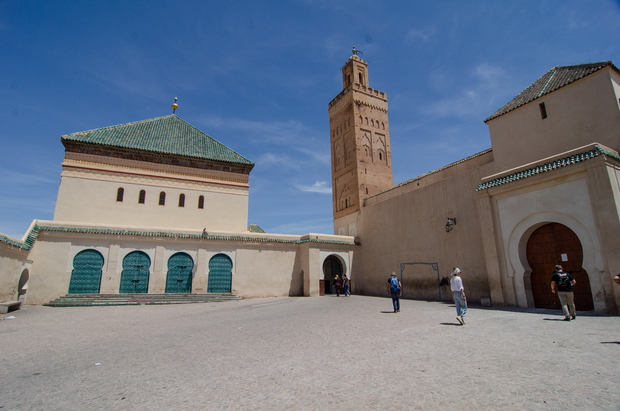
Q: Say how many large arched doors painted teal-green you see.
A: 4